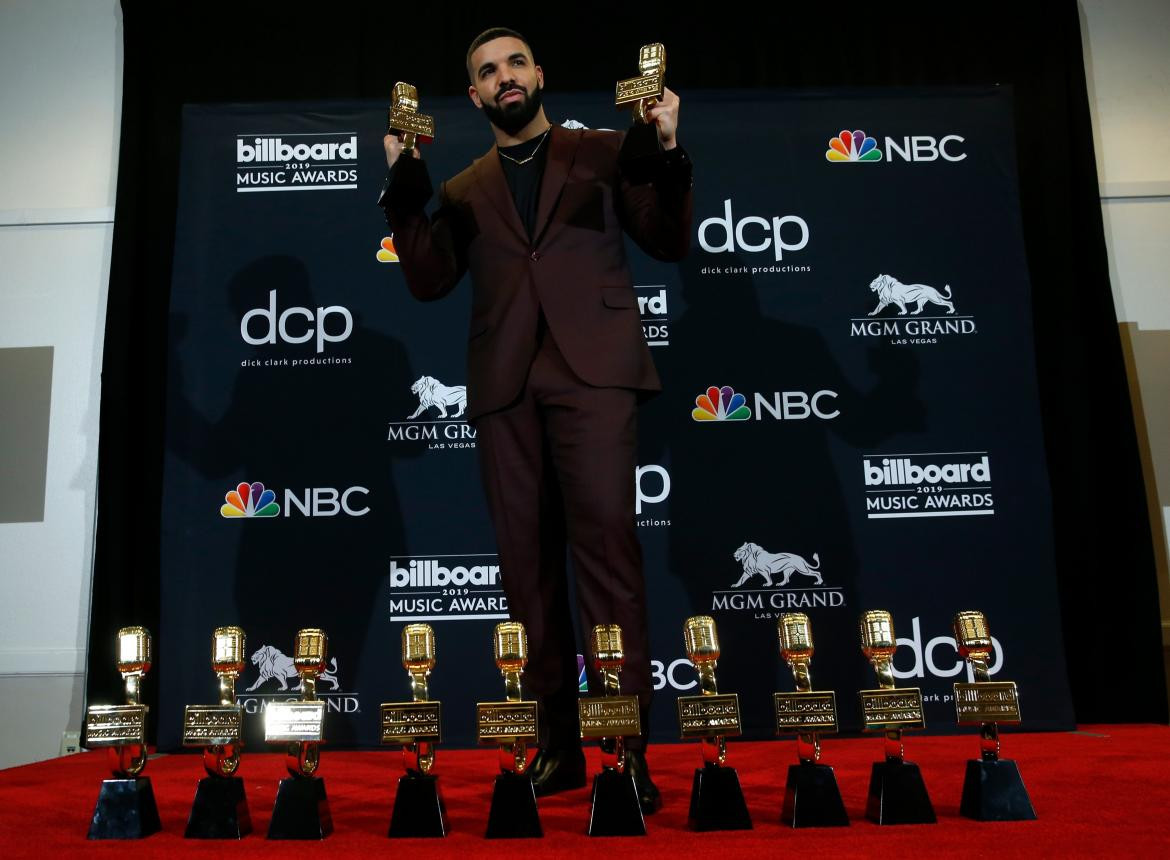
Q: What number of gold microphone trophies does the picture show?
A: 12